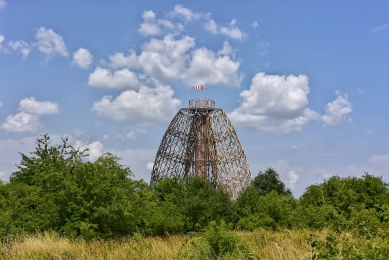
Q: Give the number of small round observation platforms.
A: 1